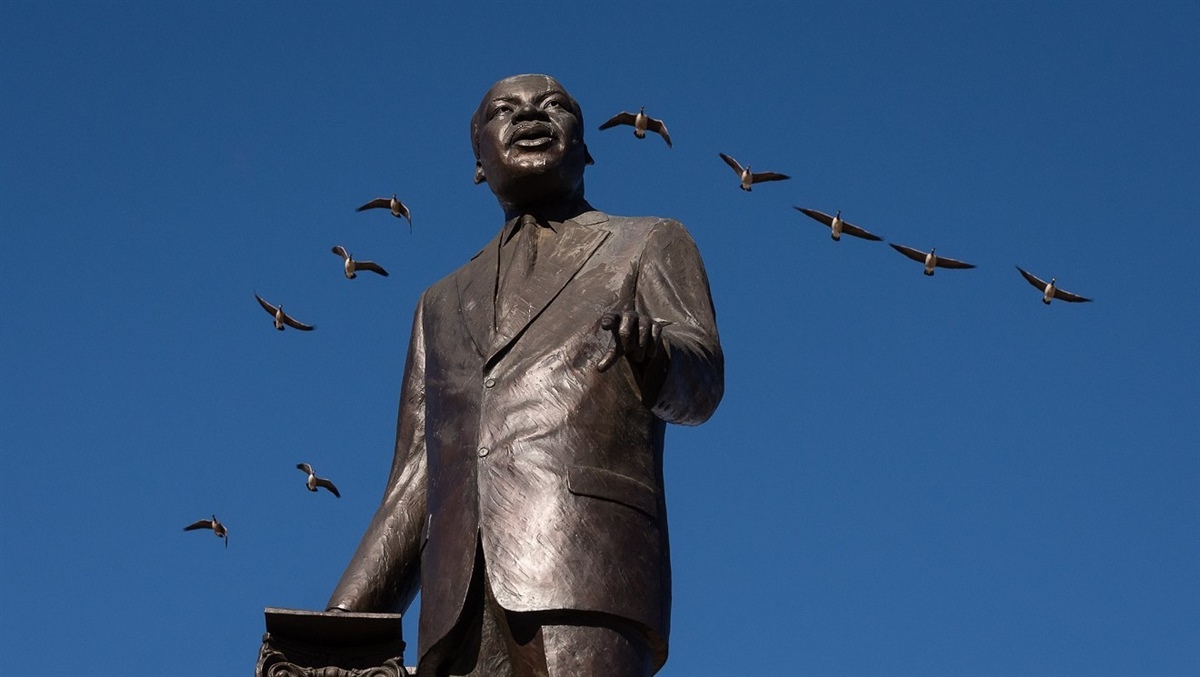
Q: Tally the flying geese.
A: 10